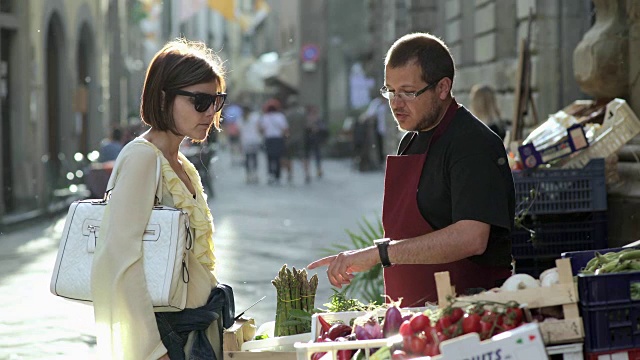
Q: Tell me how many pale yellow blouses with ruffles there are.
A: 1